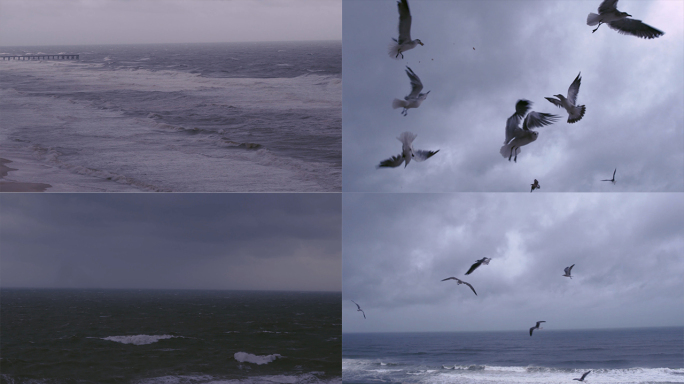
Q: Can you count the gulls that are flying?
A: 14